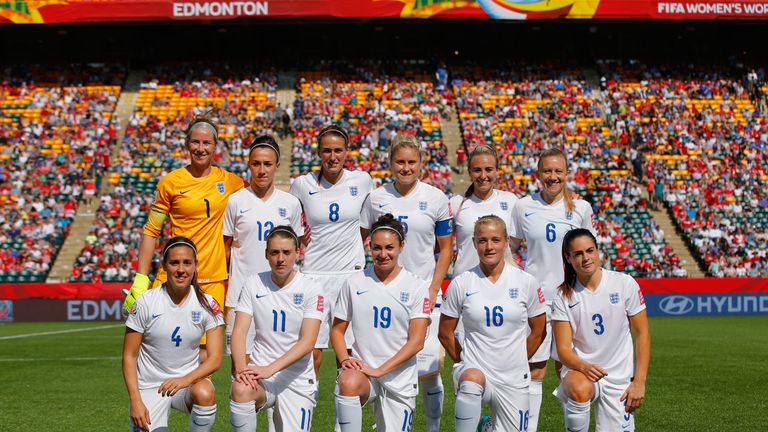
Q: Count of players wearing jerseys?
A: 11